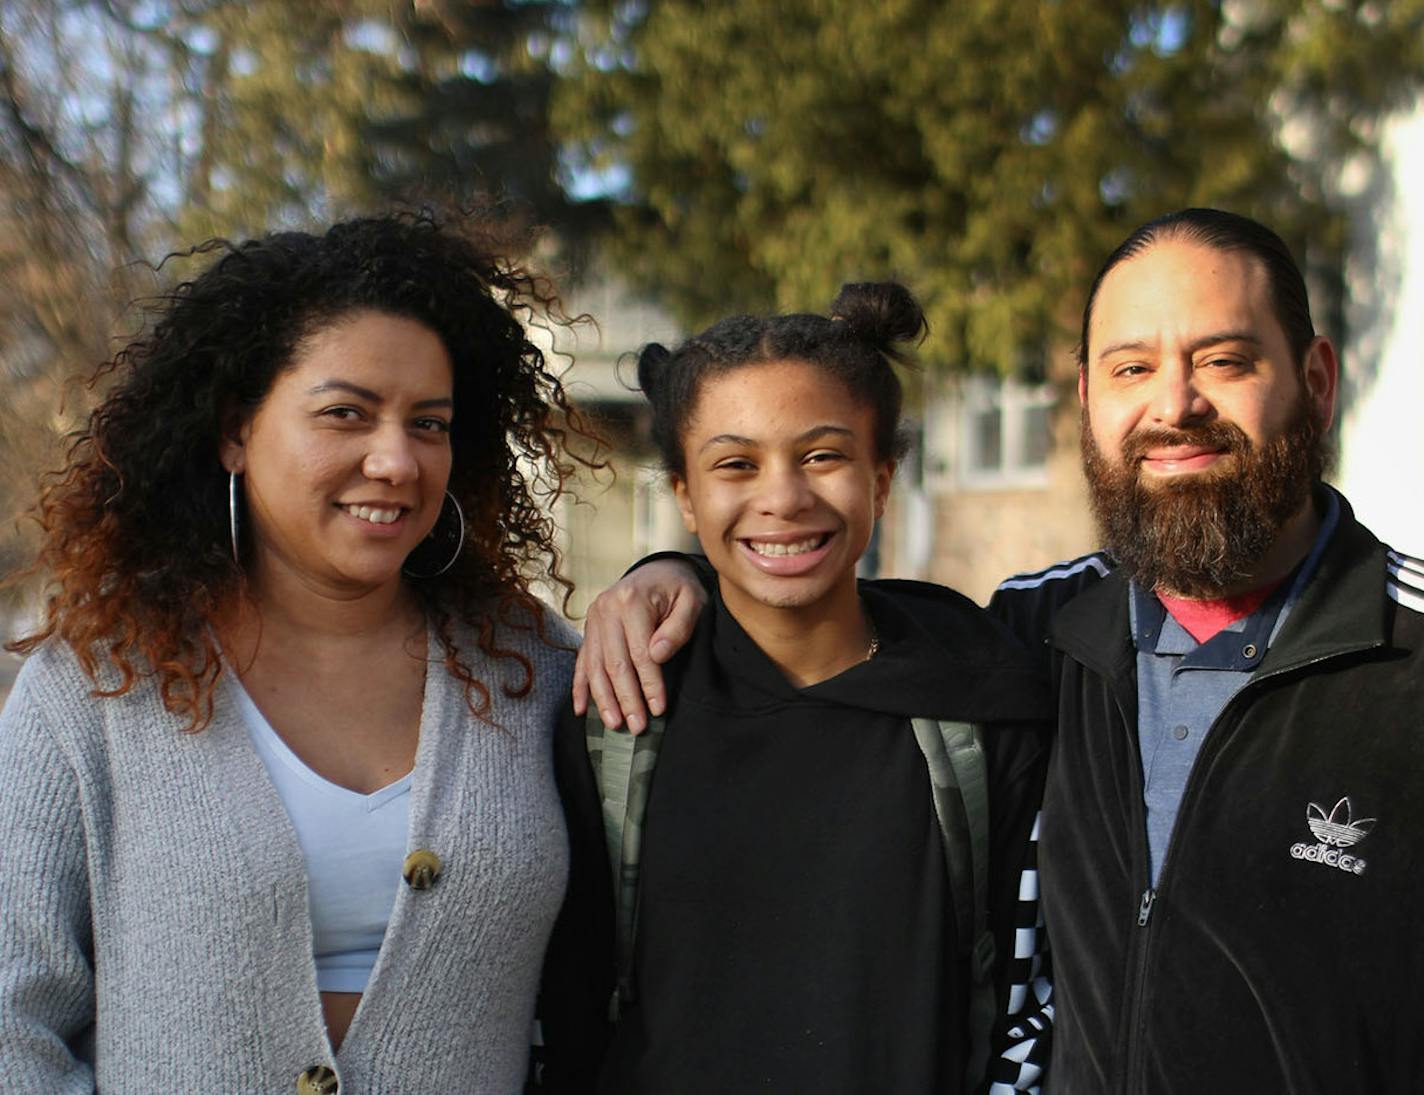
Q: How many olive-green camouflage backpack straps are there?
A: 2